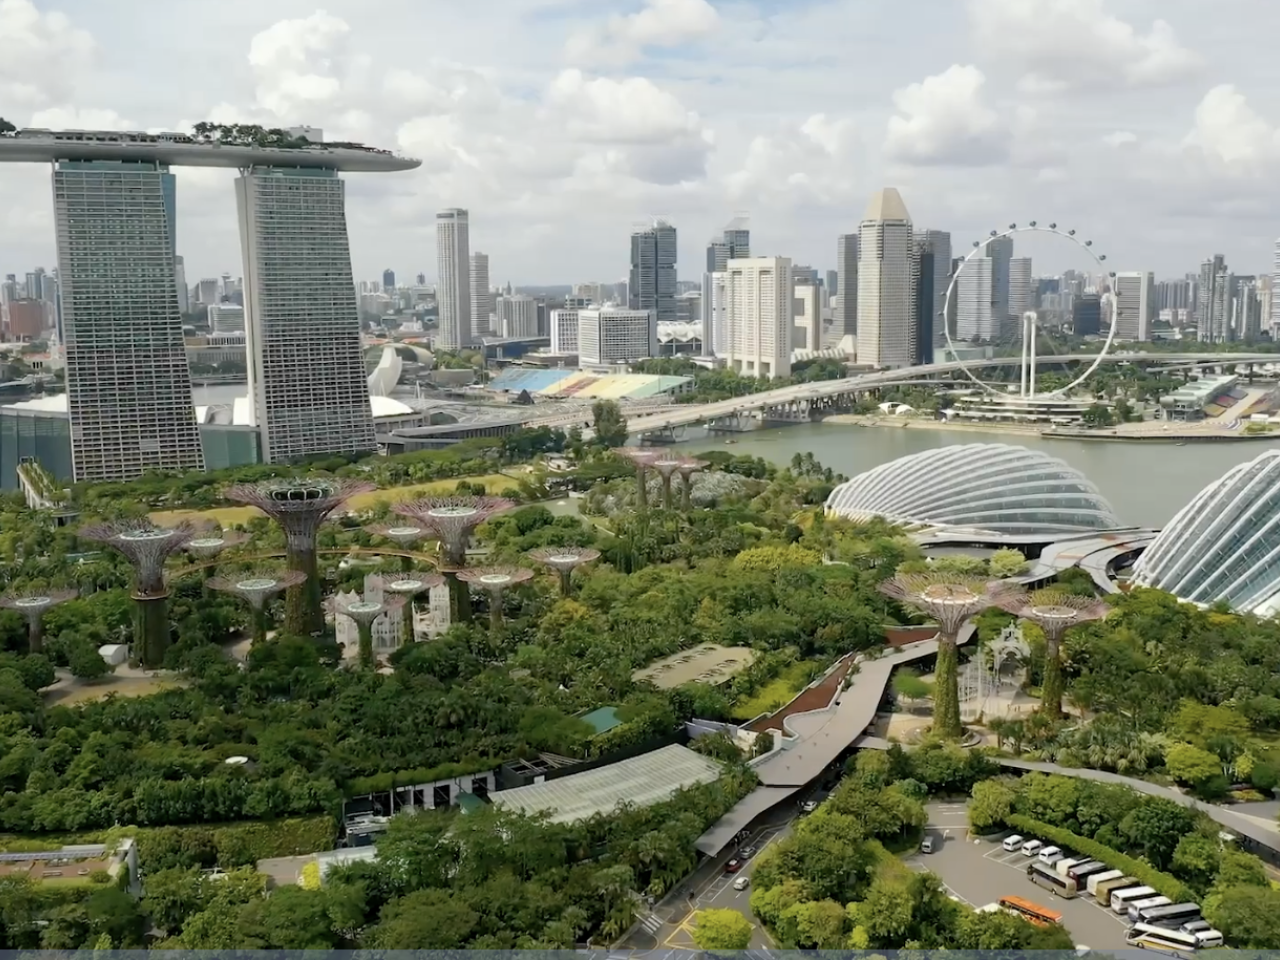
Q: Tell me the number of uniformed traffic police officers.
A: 0